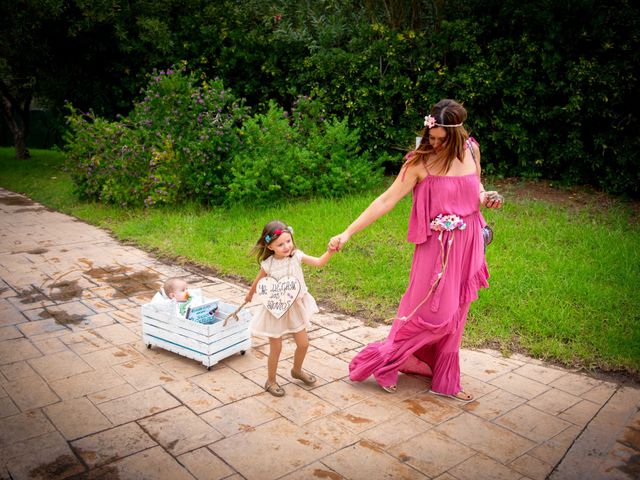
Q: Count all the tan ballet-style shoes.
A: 2